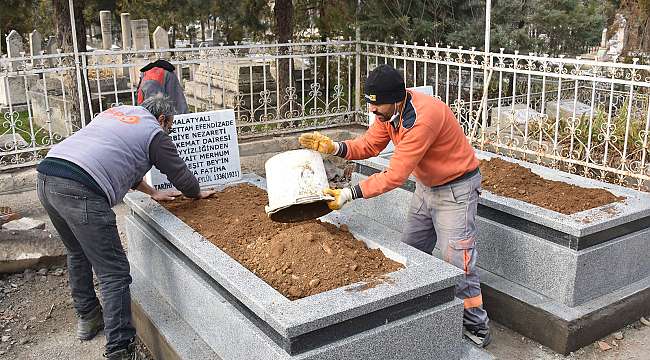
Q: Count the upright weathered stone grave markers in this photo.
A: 7